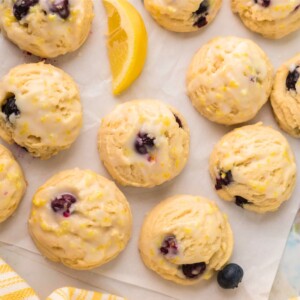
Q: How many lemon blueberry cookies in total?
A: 11